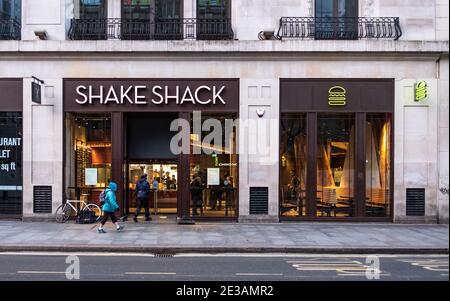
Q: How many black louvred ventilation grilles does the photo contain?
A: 3